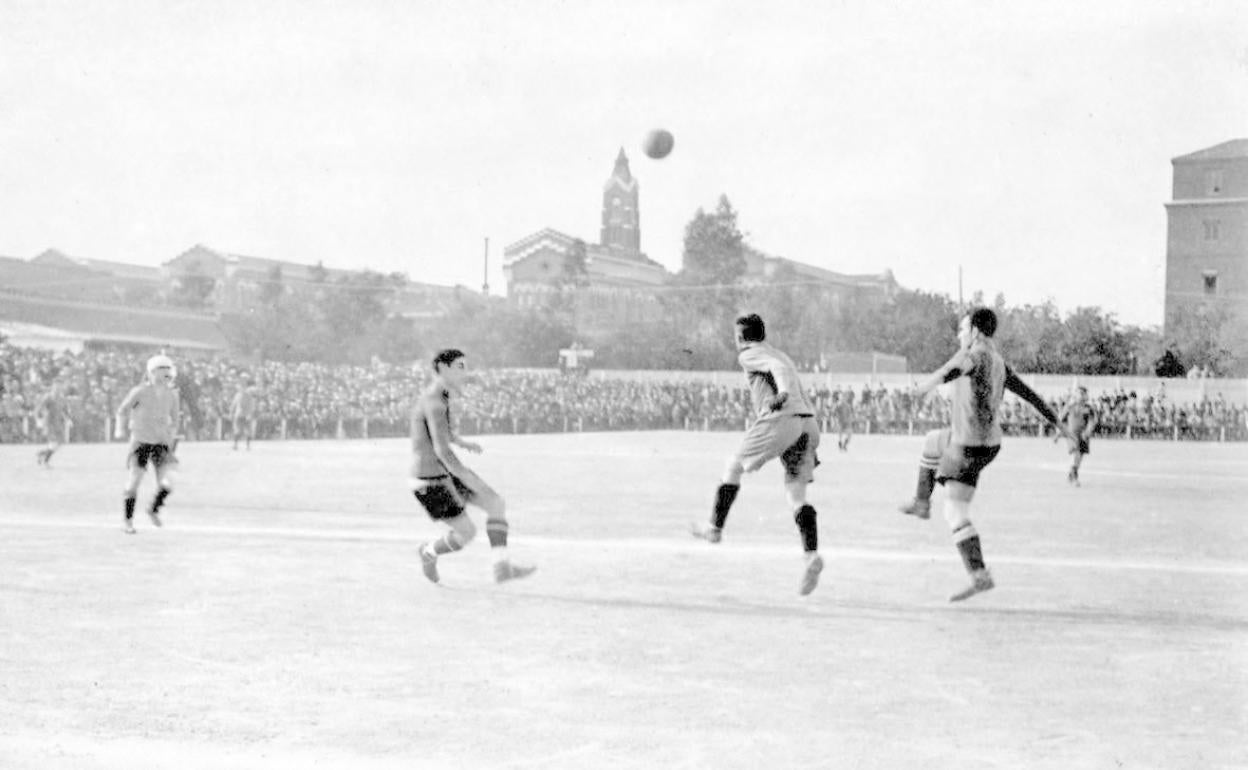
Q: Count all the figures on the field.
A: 8